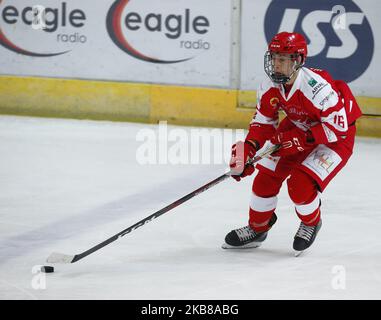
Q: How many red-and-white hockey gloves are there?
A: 2